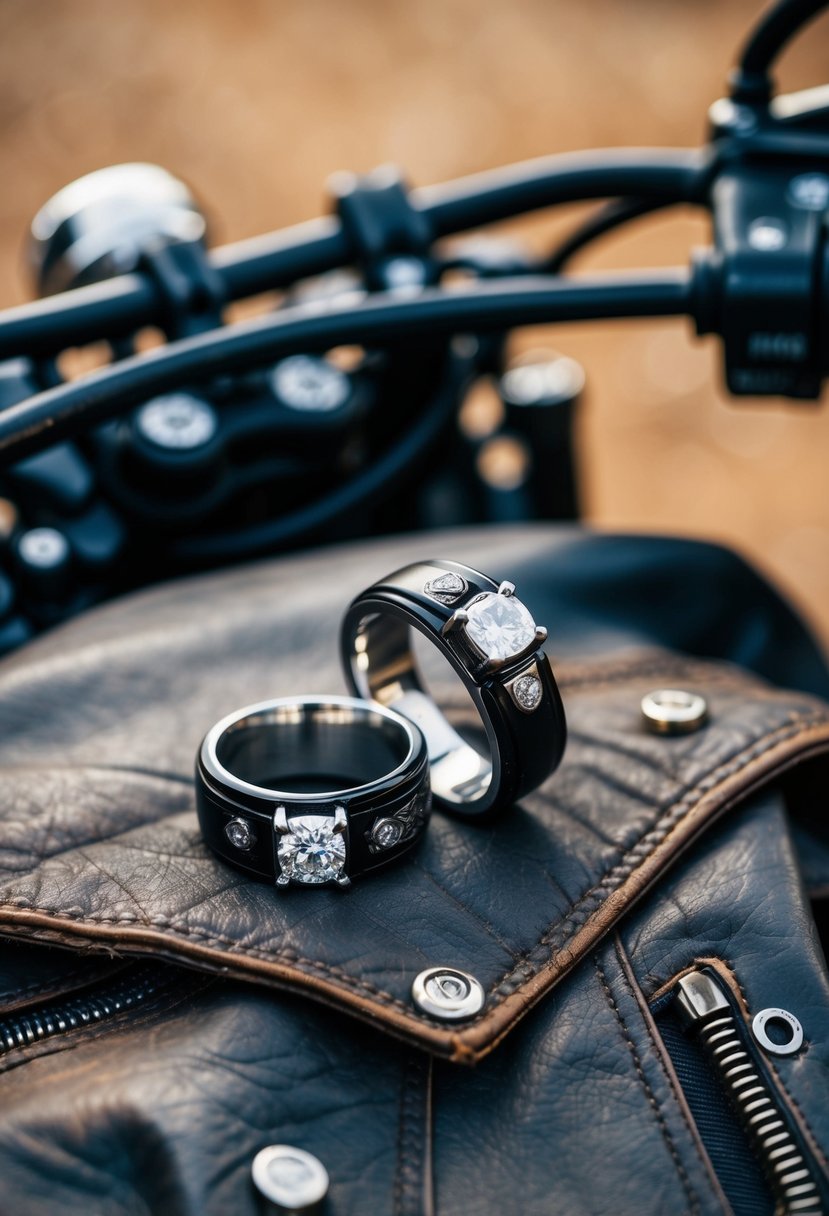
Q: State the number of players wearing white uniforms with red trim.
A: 0